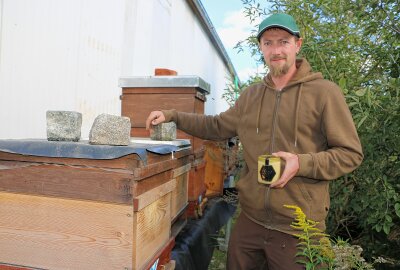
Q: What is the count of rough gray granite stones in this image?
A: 3